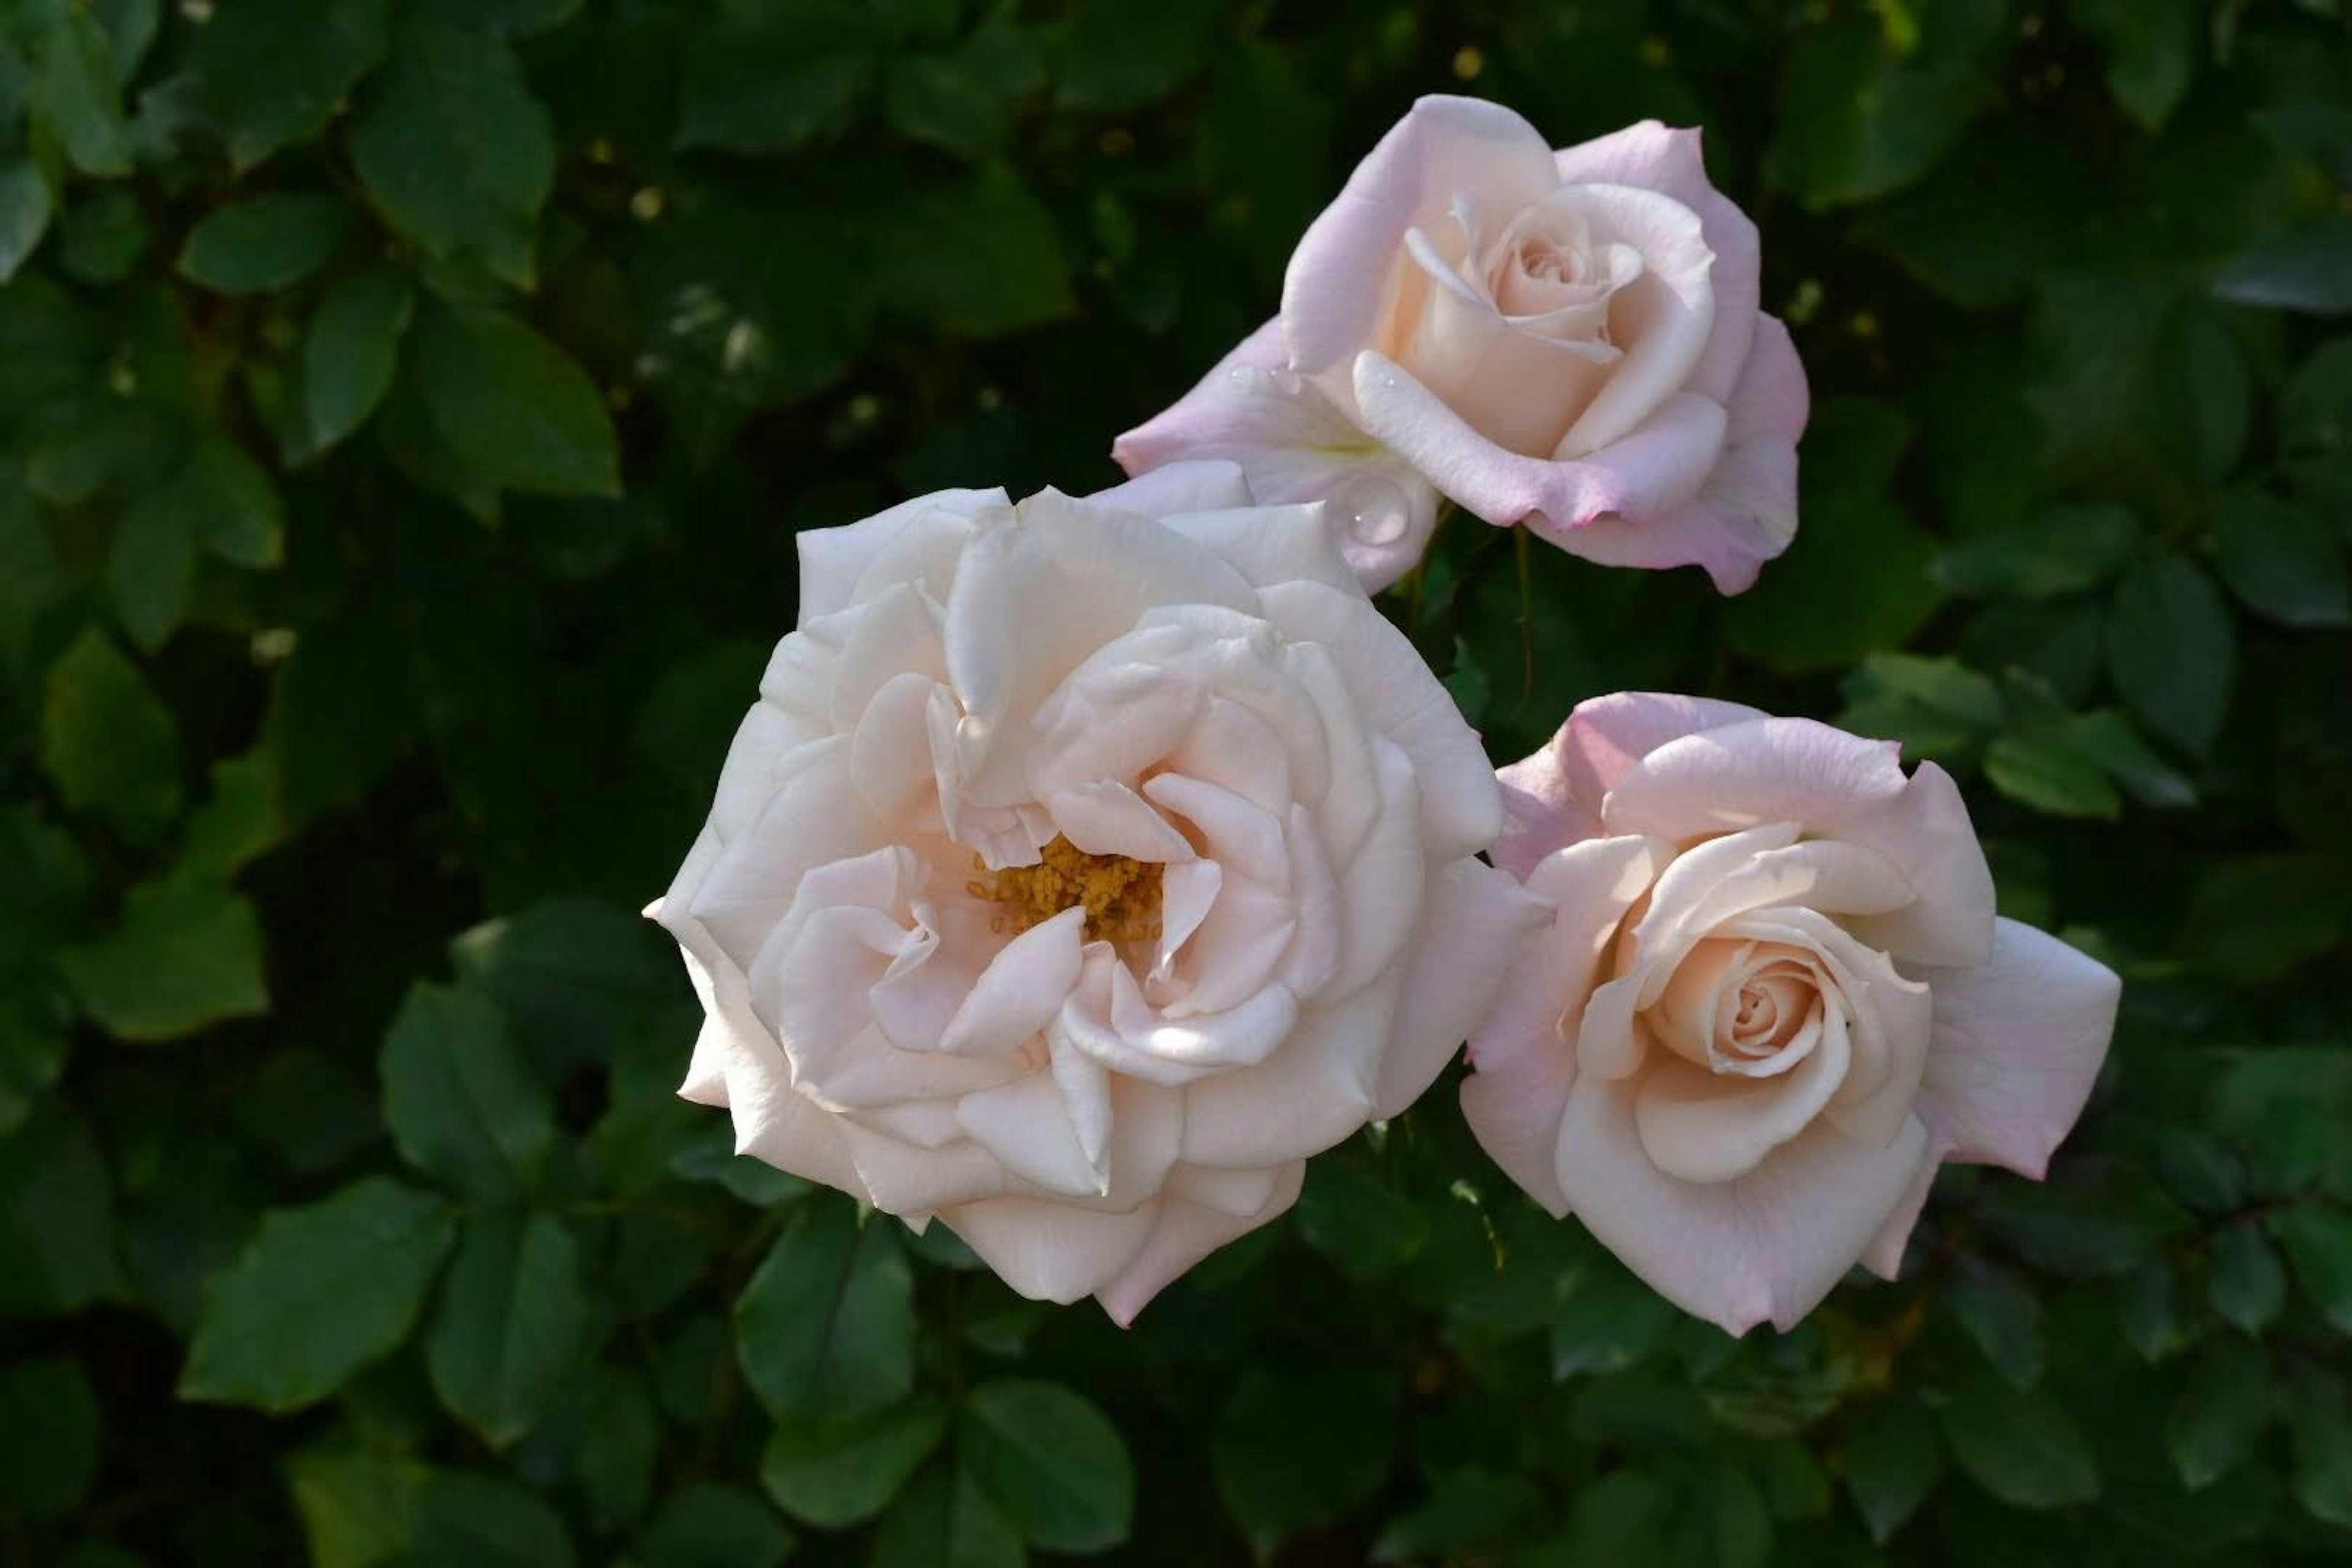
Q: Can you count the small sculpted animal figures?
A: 0